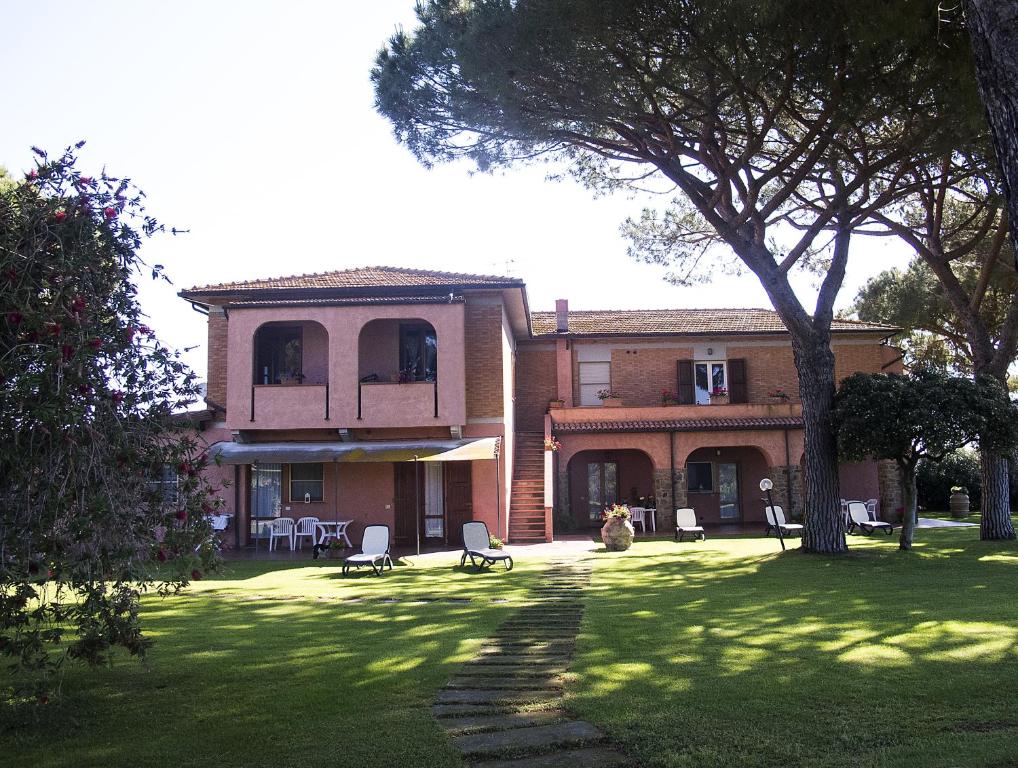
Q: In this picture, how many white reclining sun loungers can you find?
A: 5